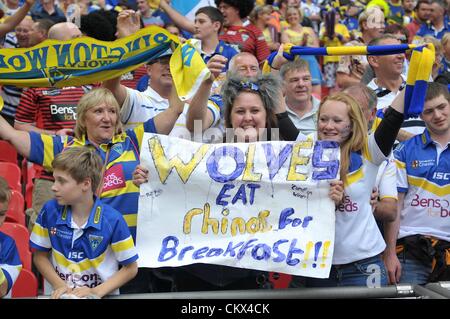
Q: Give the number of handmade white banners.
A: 1